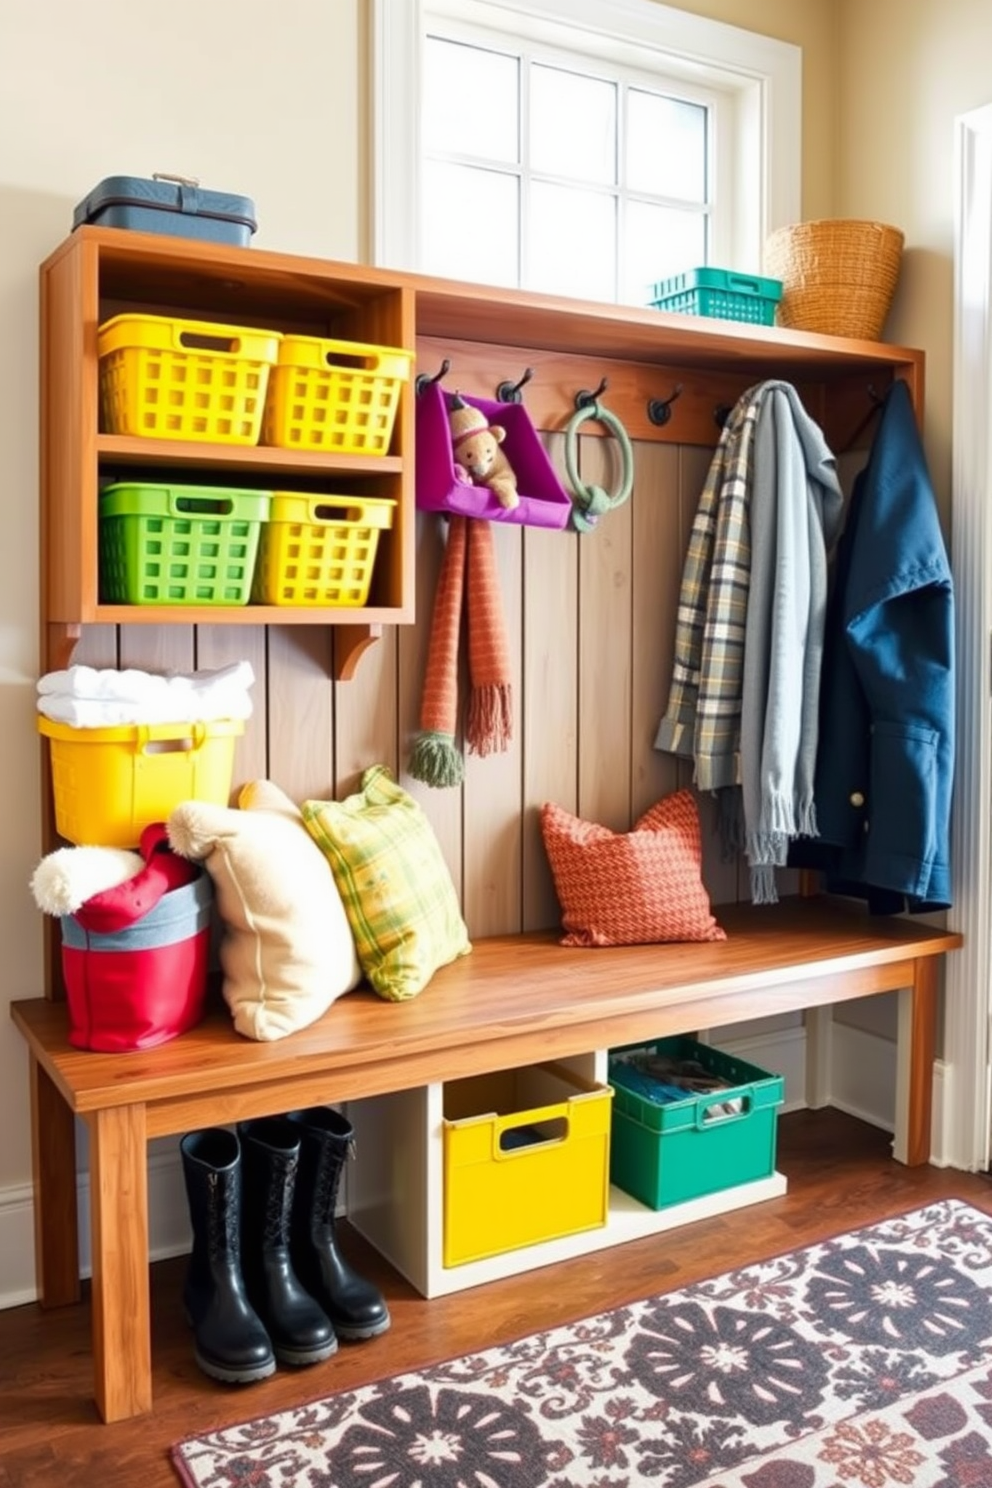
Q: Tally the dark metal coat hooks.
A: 6